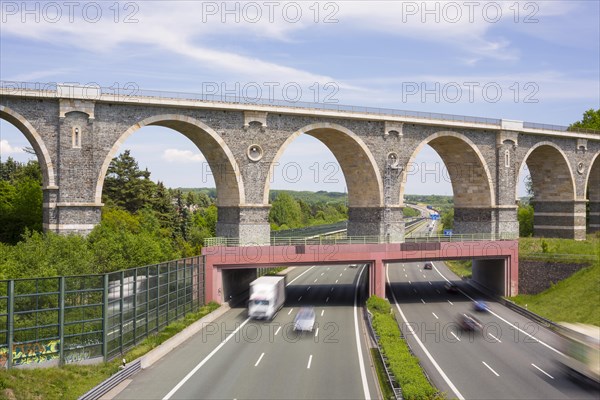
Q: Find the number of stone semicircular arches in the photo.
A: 6